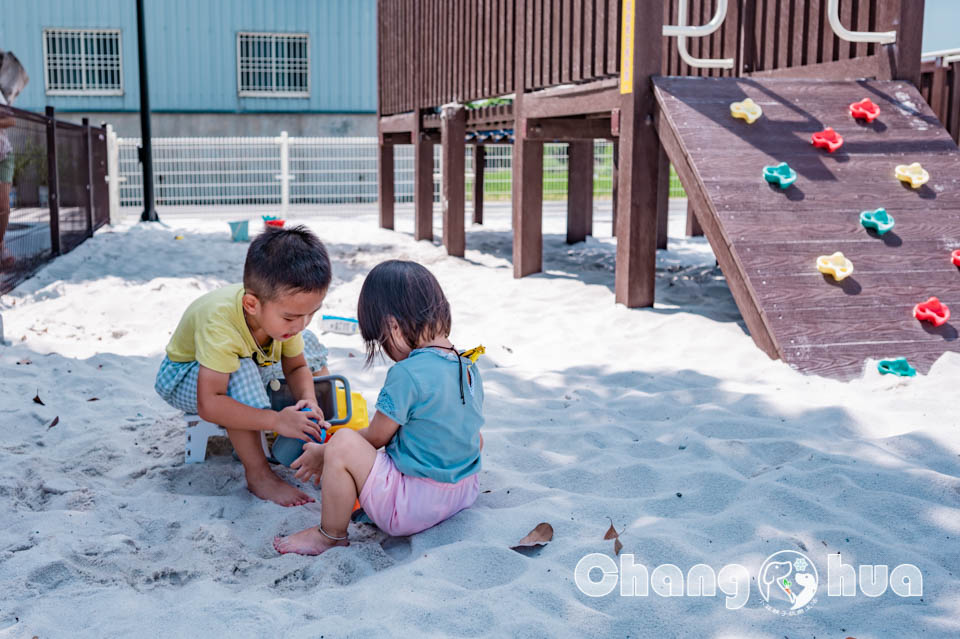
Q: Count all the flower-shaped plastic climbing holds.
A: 10